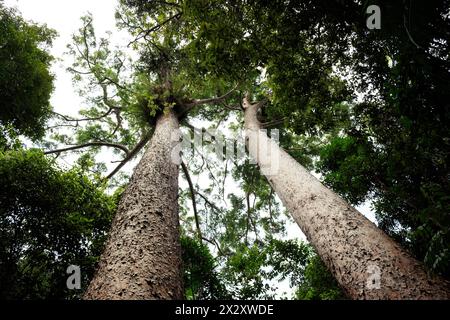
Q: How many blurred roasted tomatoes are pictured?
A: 0